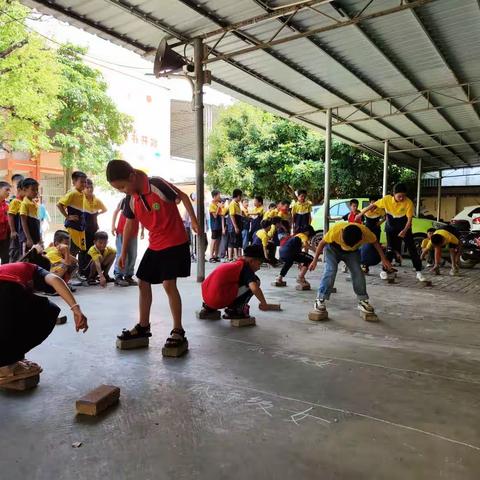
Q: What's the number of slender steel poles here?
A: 5